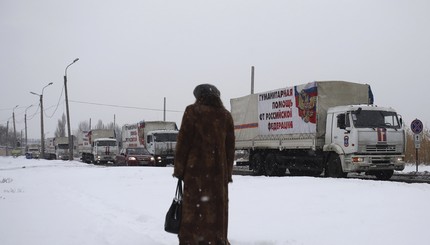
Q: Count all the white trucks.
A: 5